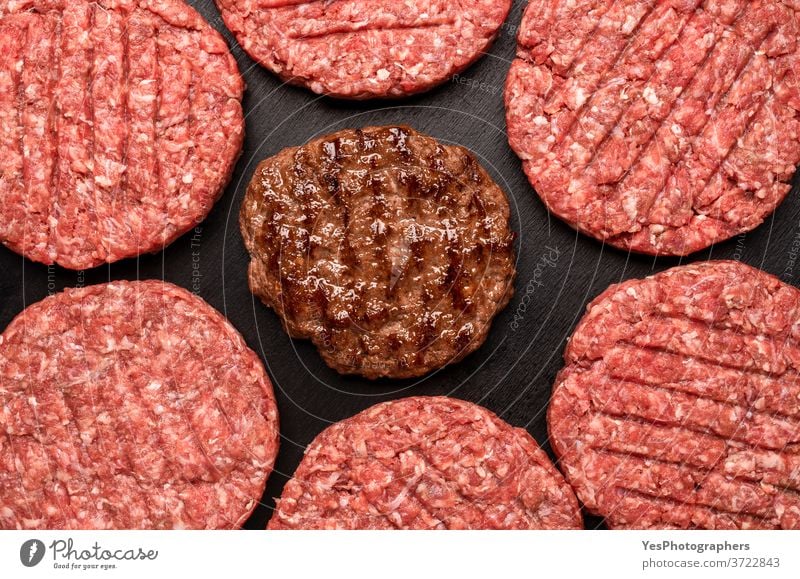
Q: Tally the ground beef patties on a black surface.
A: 7